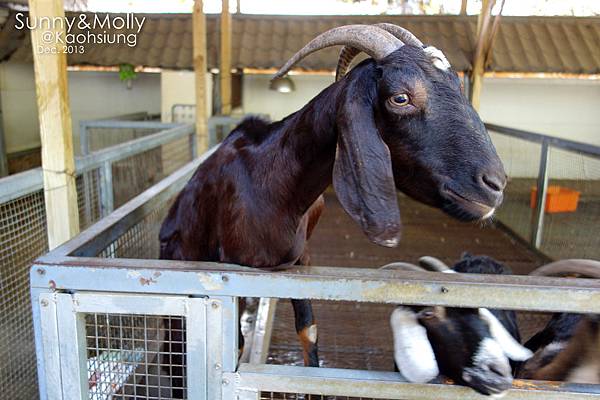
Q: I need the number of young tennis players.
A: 0